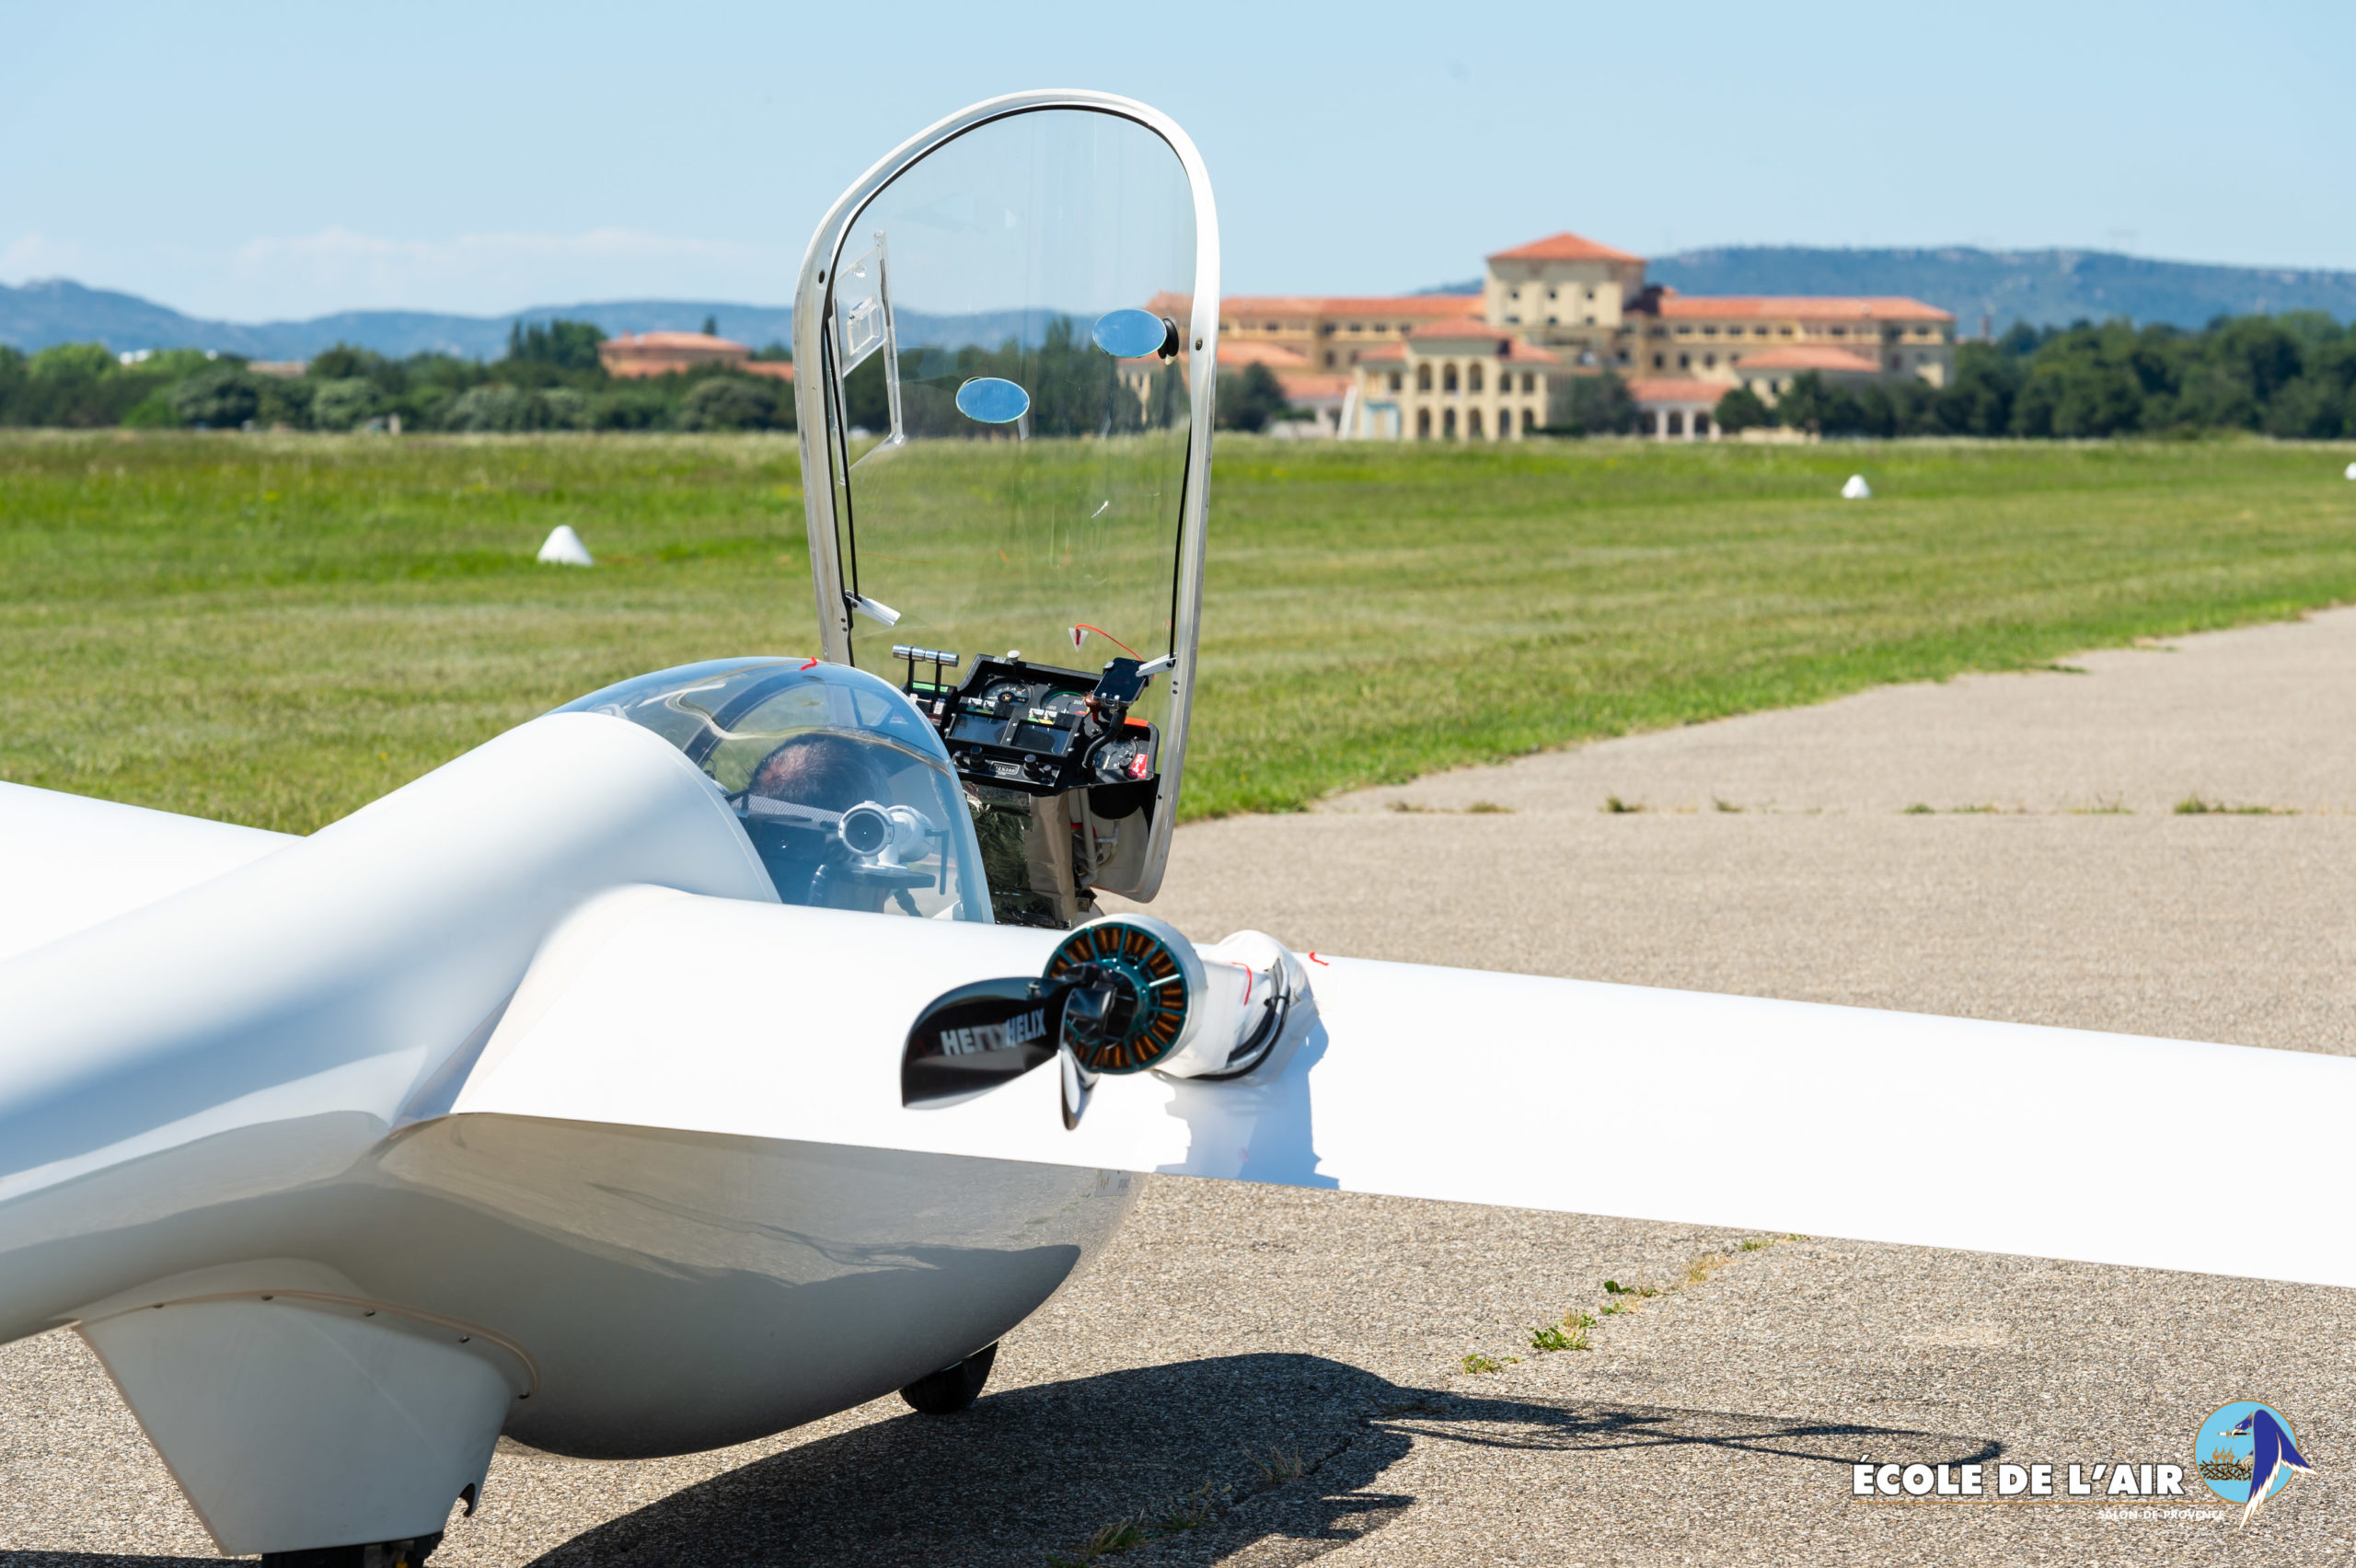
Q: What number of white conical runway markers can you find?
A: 3